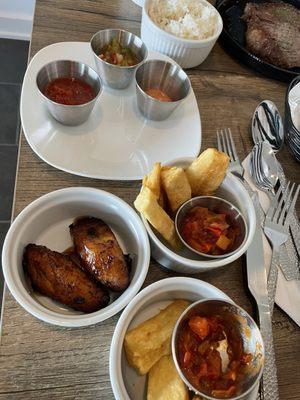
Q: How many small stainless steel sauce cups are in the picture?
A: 5